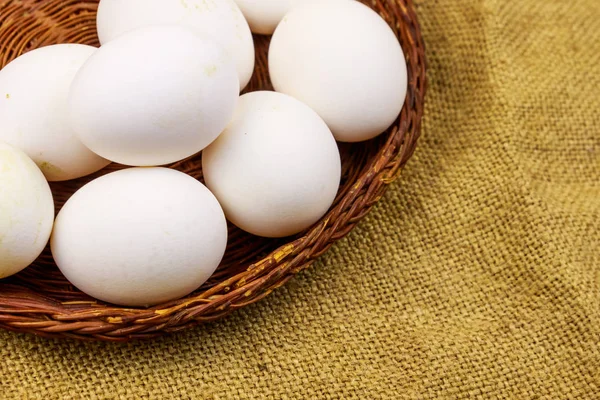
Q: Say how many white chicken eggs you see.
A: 8